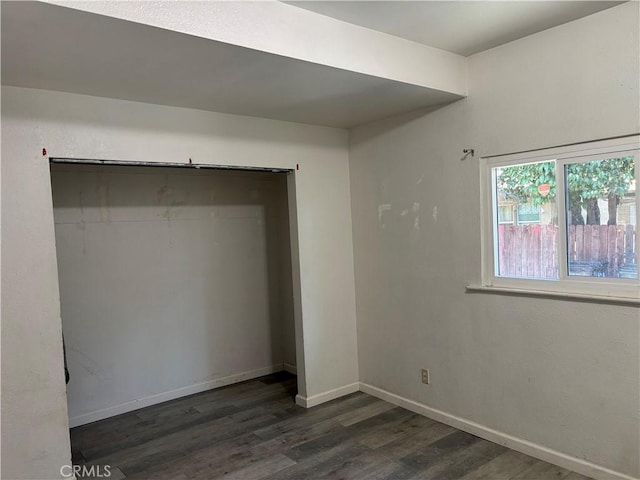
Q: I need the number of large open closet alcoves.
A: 1